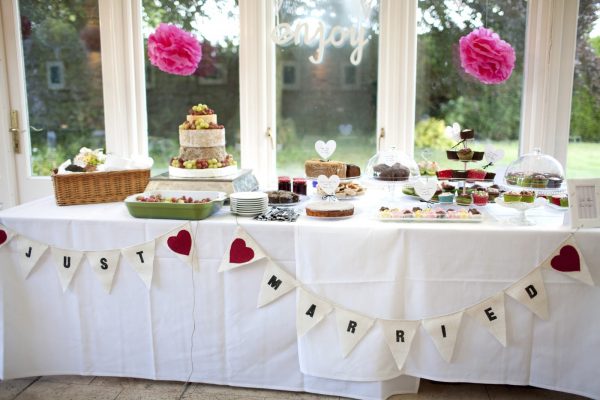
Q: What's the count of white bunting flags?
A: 15